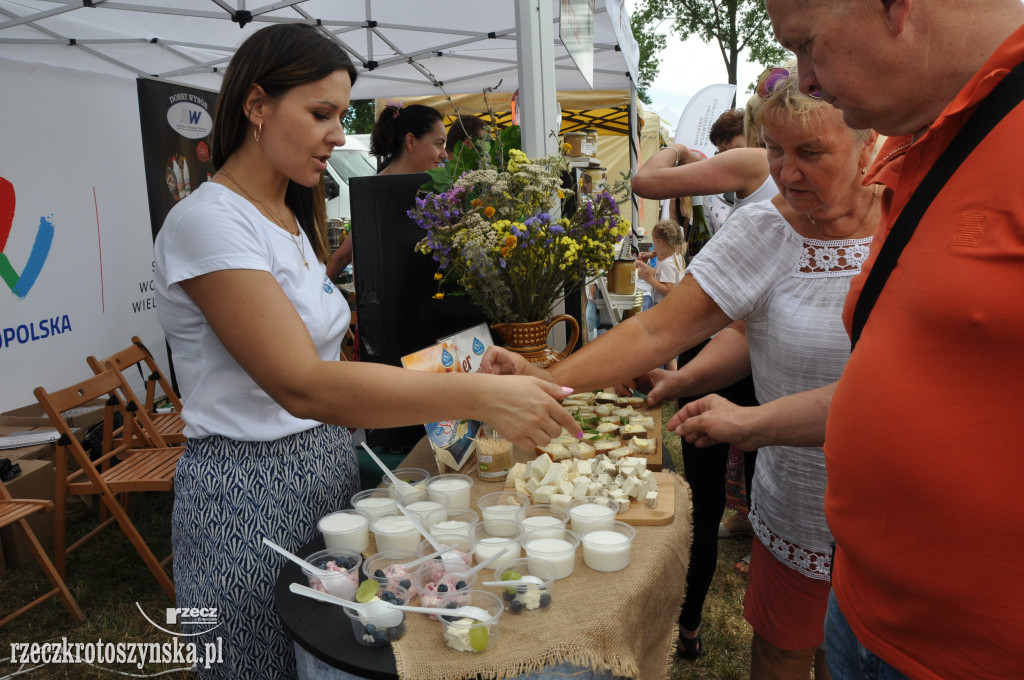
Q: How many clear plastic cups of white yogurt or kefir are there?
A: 12